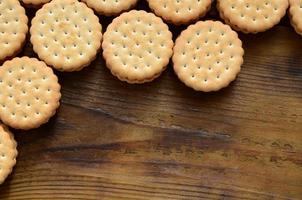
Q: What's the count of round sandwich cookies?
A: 11